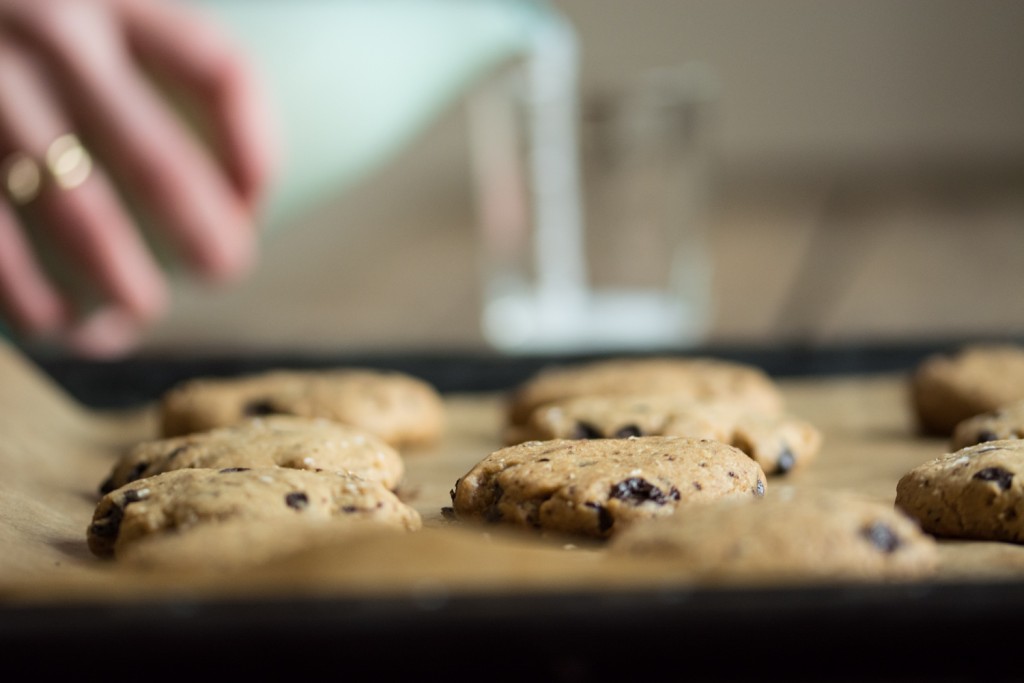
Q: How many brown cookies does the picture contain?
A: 10